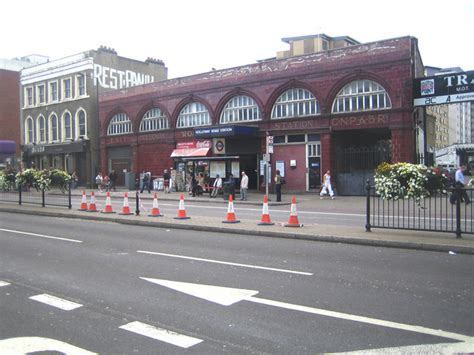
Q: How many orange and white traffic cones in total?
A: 9